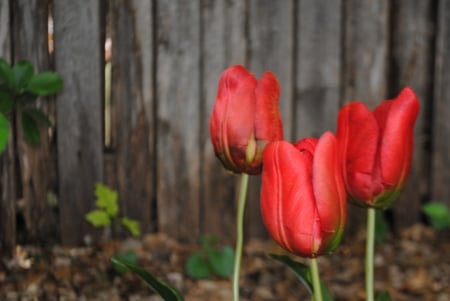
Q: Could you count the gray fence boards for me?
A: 11